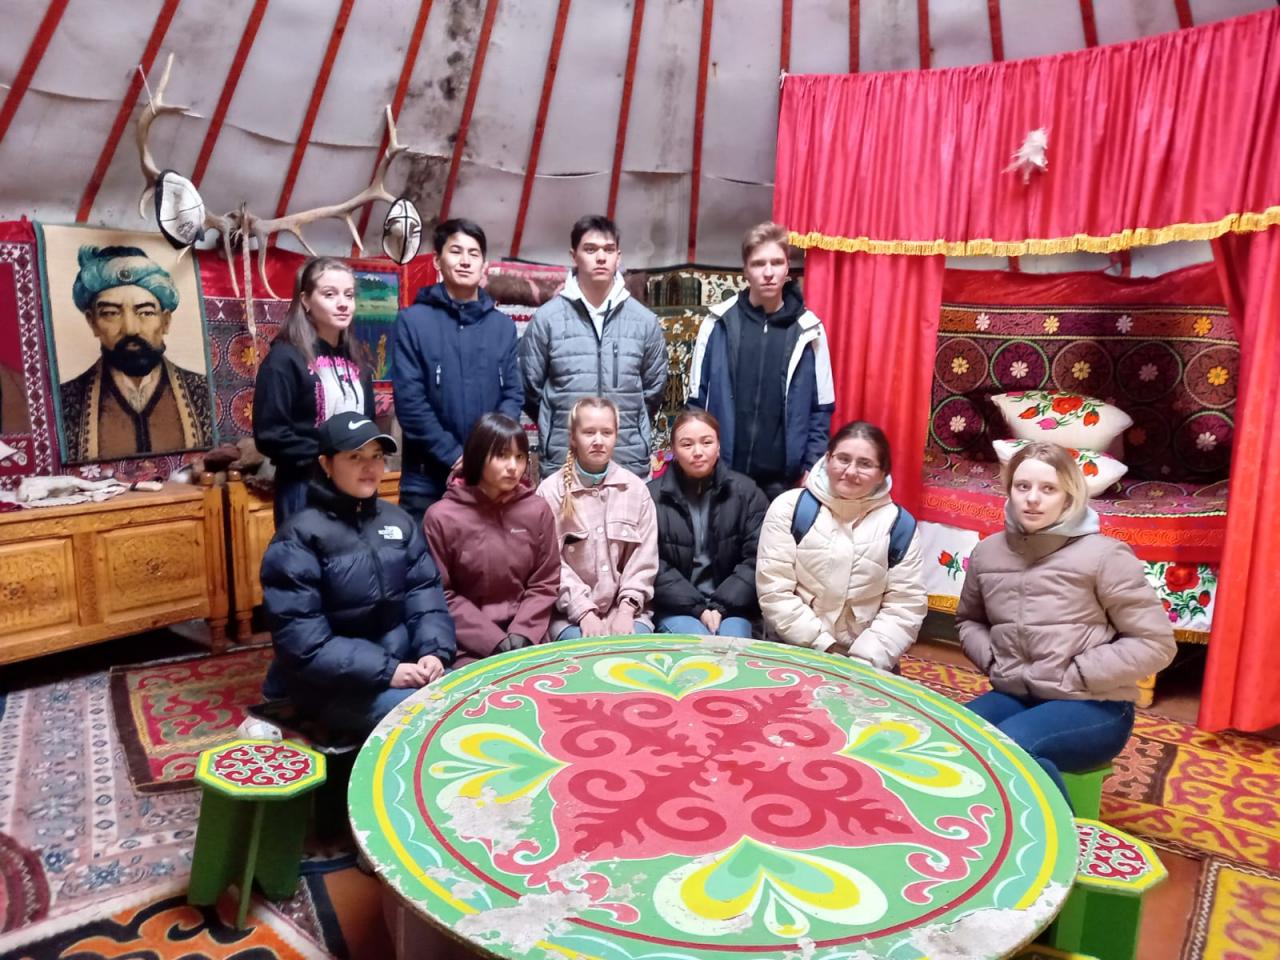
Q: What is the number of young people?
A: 10